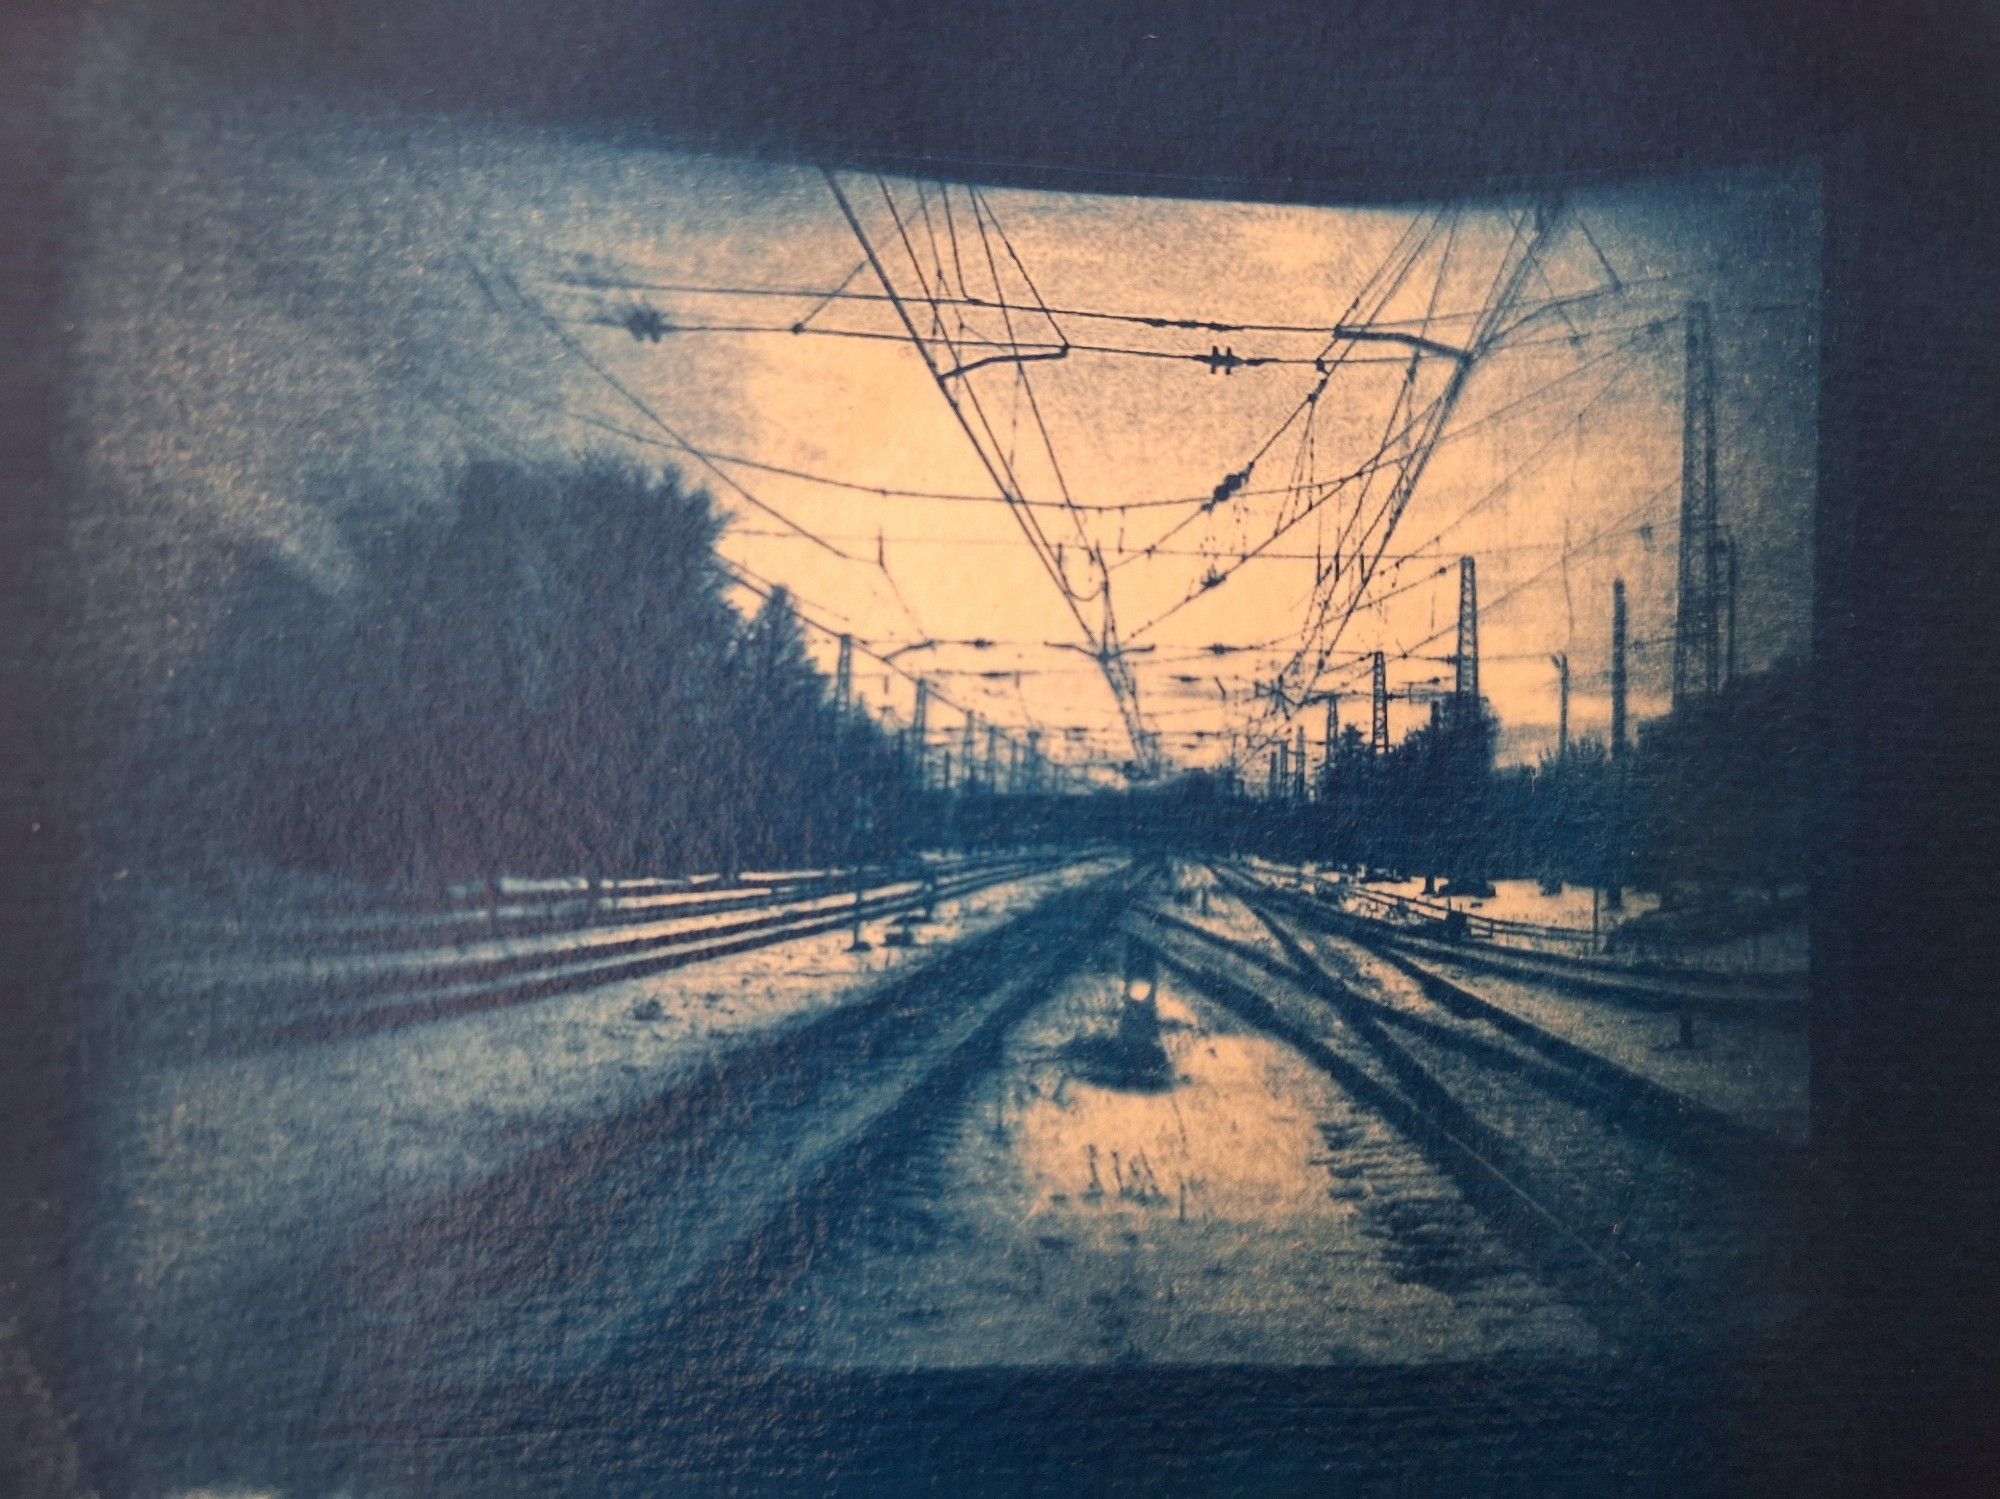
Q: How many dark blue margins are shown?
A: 4